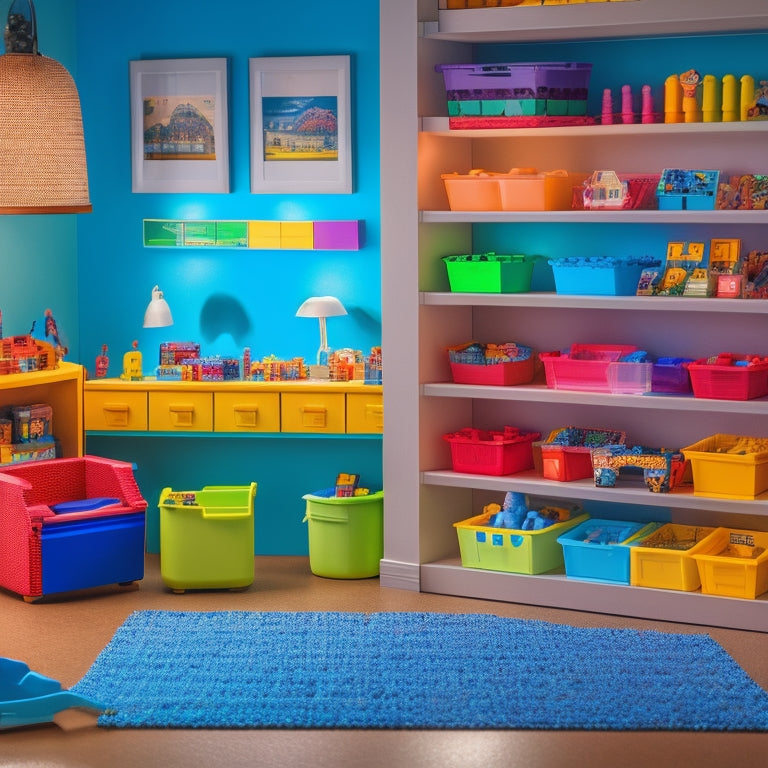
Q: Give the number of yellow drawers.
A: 5